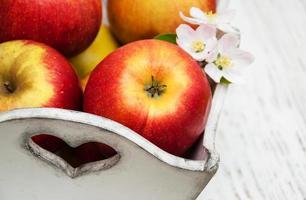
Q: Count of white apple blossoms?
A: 3